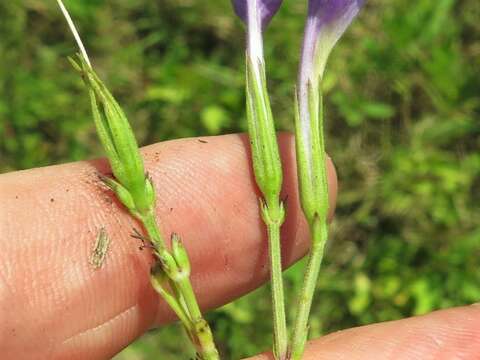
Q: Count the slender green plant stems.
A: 3